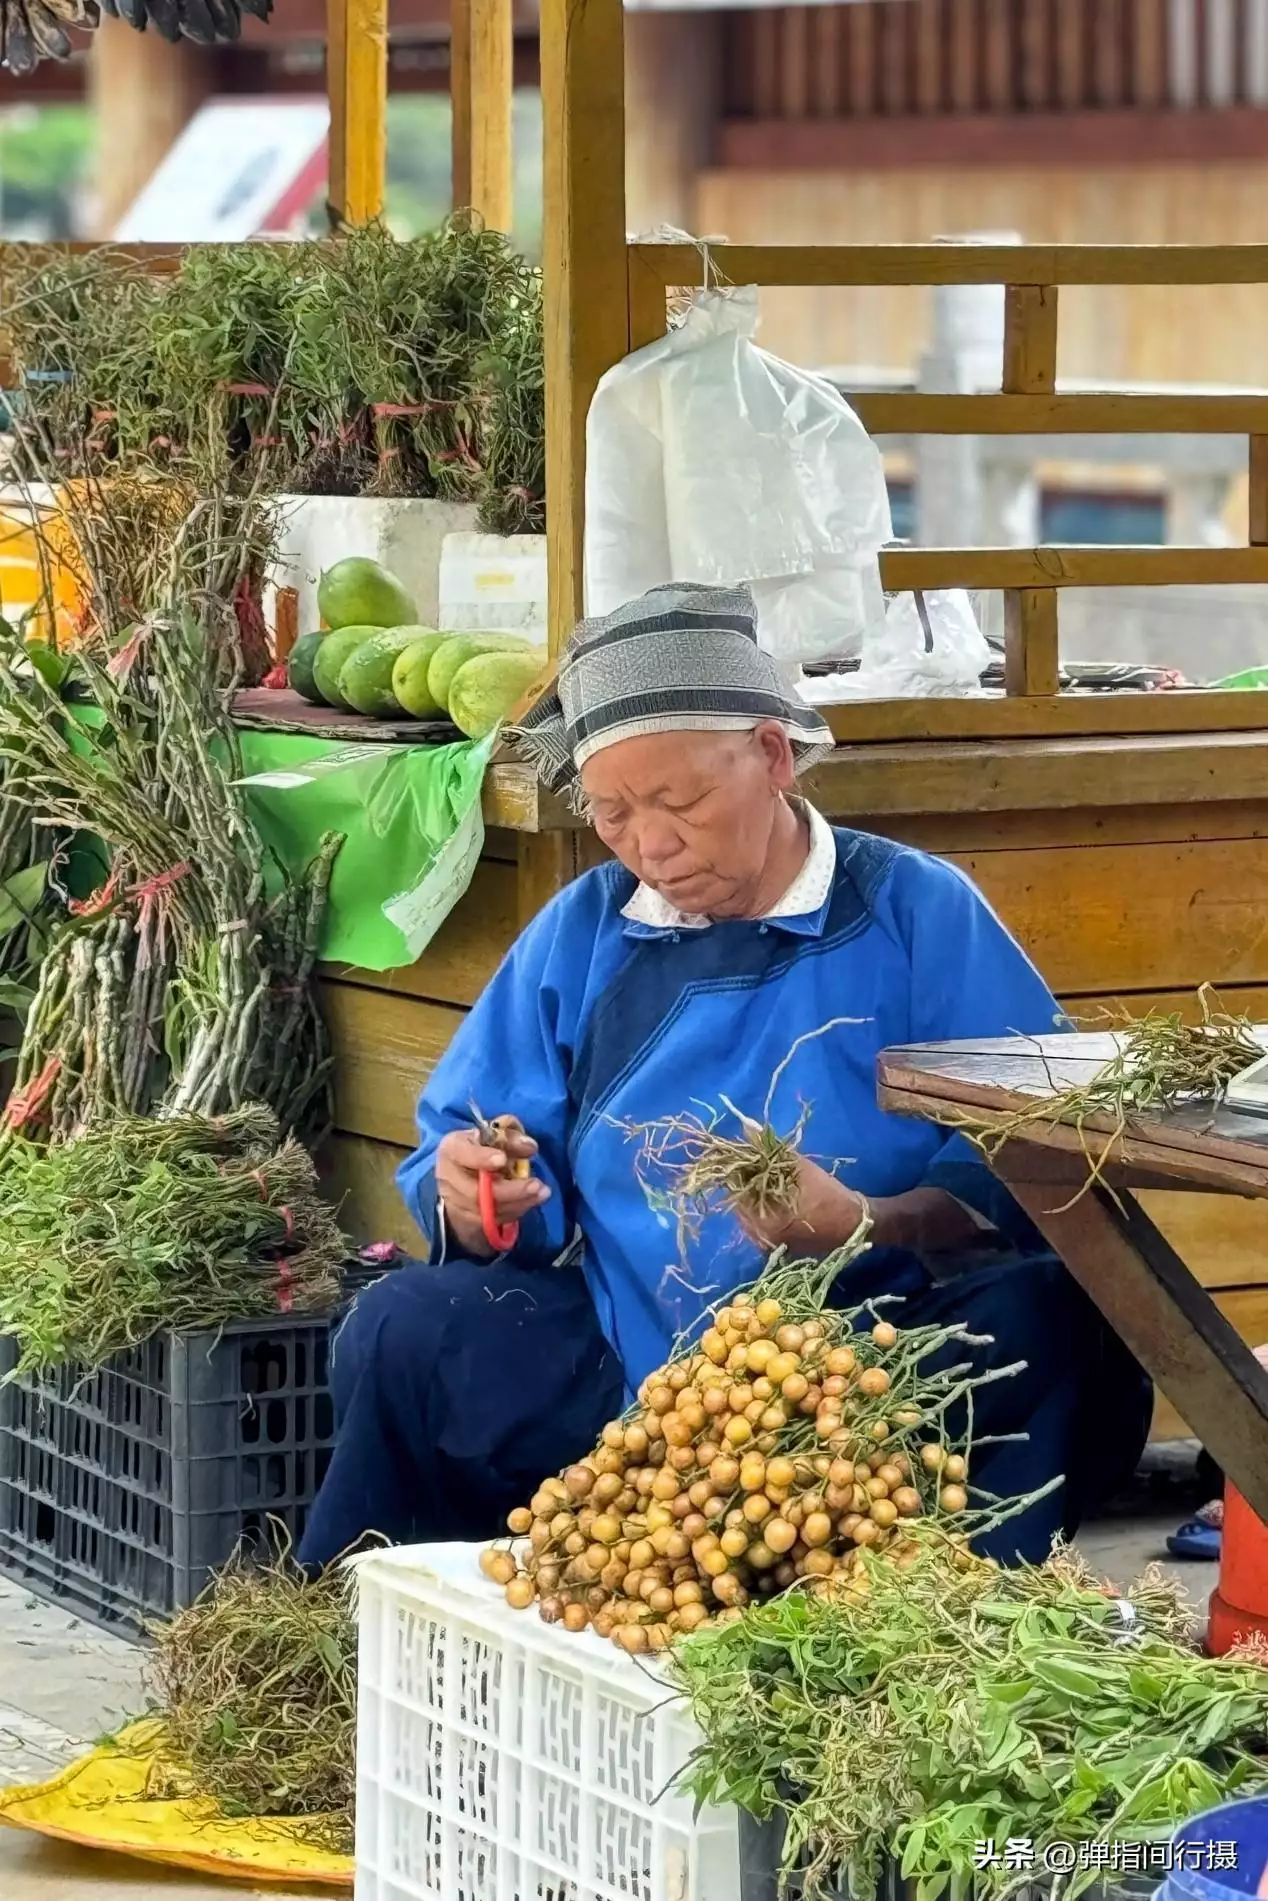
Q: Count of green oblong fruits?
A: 7